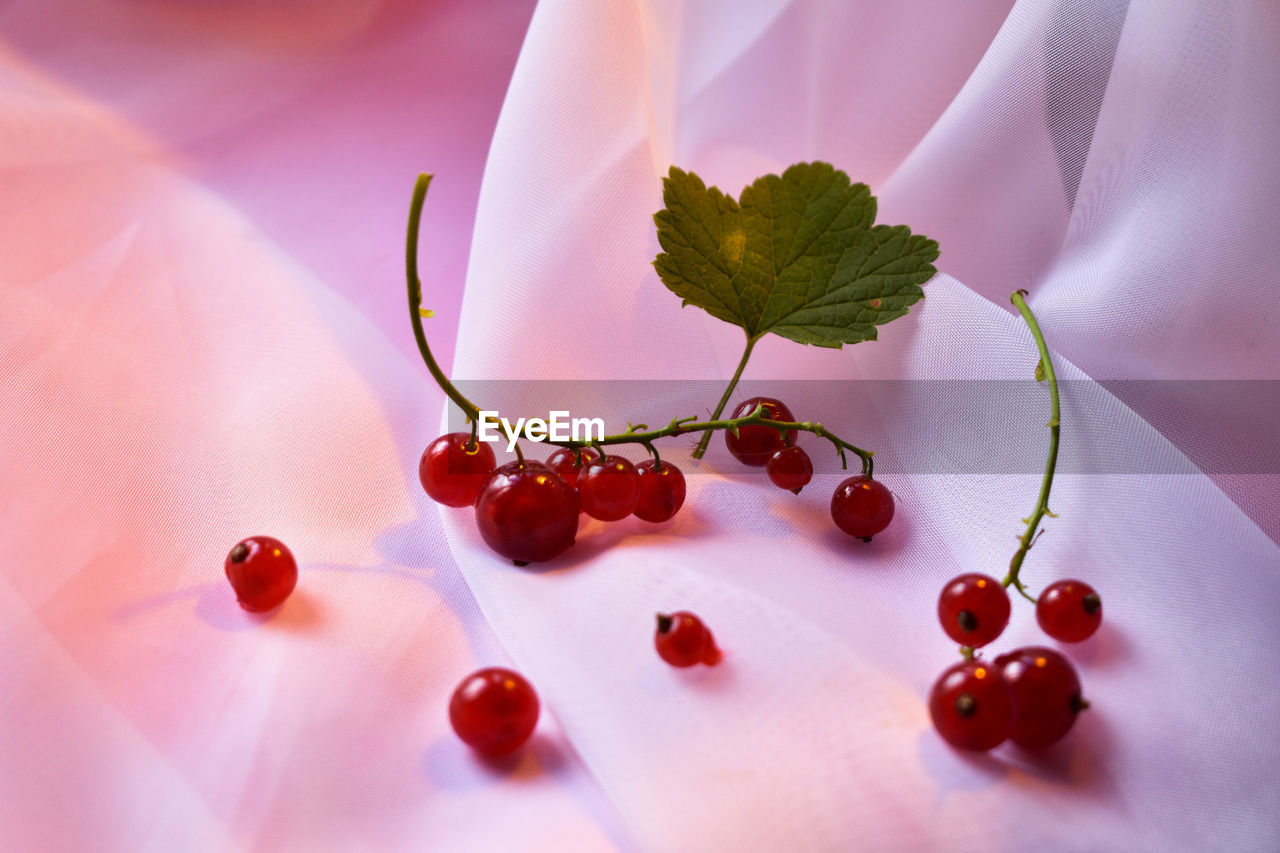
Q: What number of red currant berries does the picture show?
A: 15